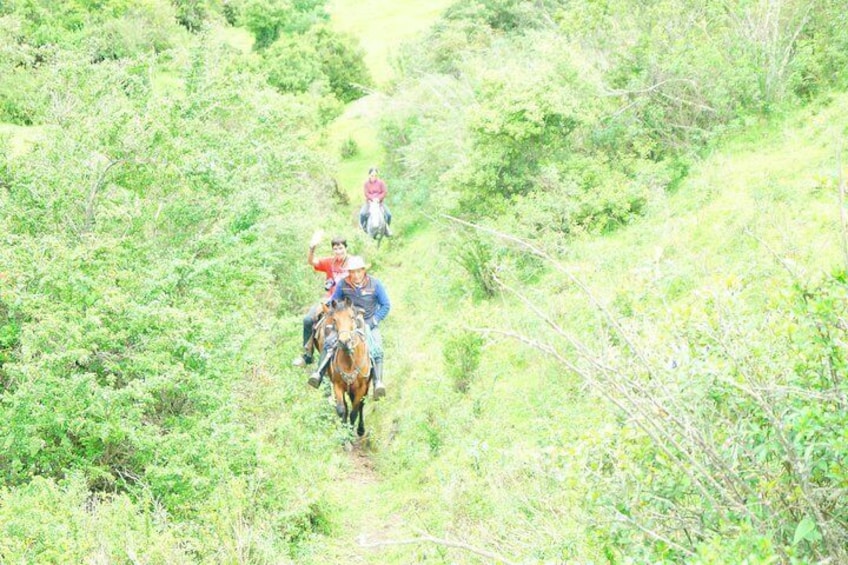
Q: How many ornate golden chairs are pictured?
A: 0